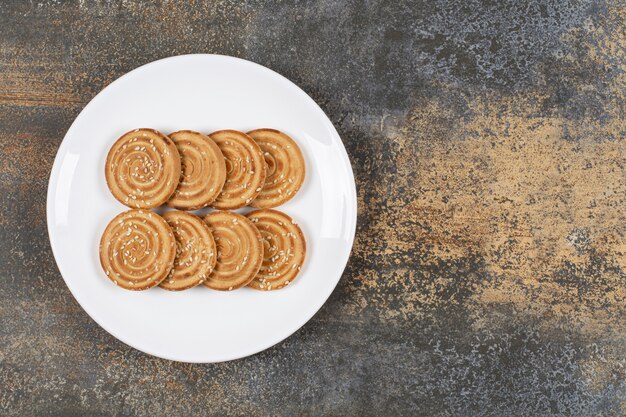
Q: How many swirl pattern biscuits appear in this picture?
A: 8